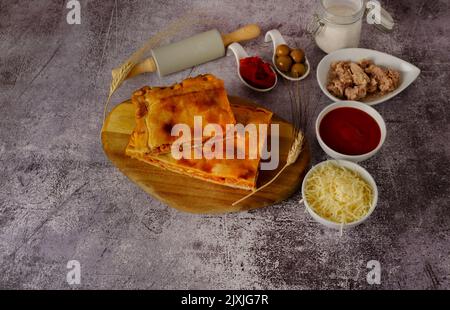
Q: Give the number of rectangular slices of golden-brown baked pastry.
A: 2